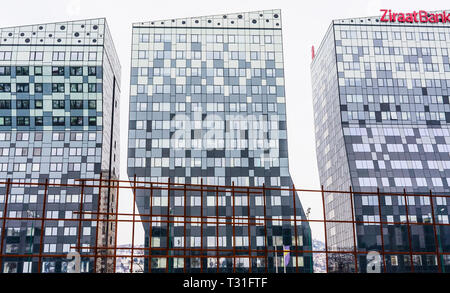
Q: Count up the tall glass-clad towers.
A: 3